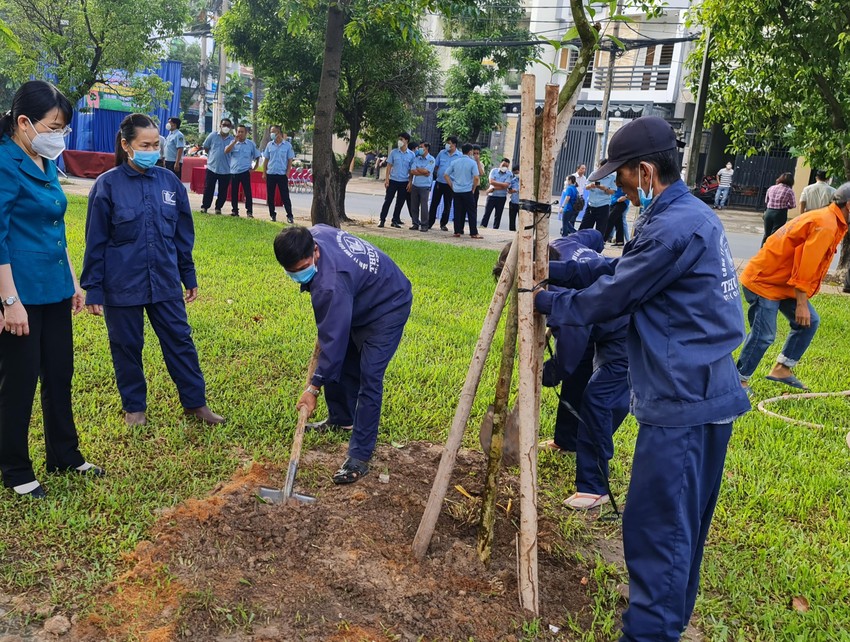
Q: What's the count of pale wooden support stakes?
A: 3